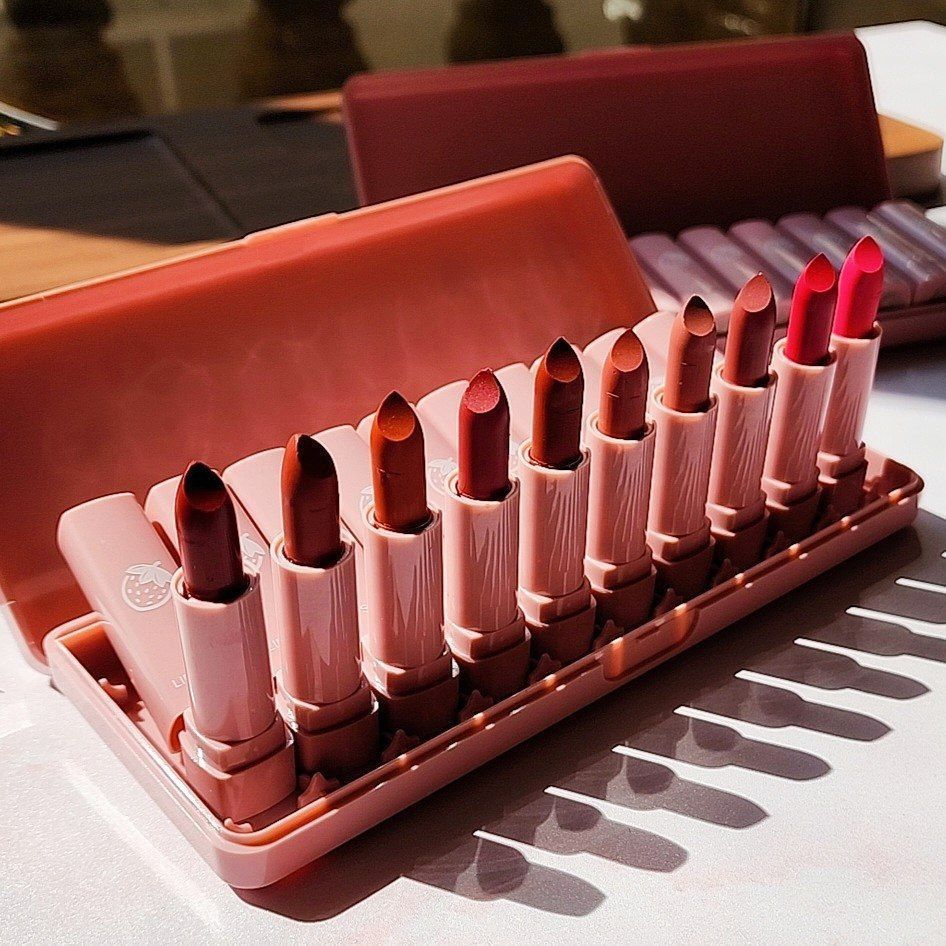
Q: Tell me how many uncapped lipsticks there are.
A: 10